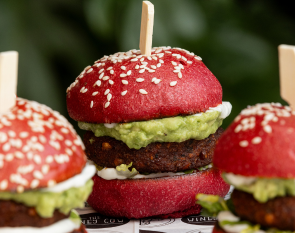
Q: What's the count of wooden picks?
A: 3